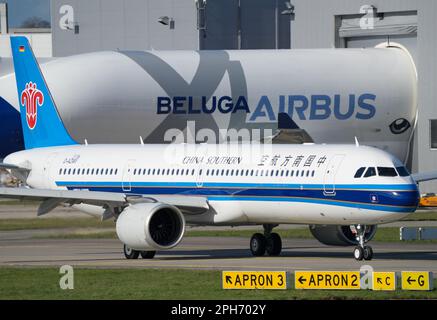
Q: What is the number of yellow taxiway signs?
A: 4